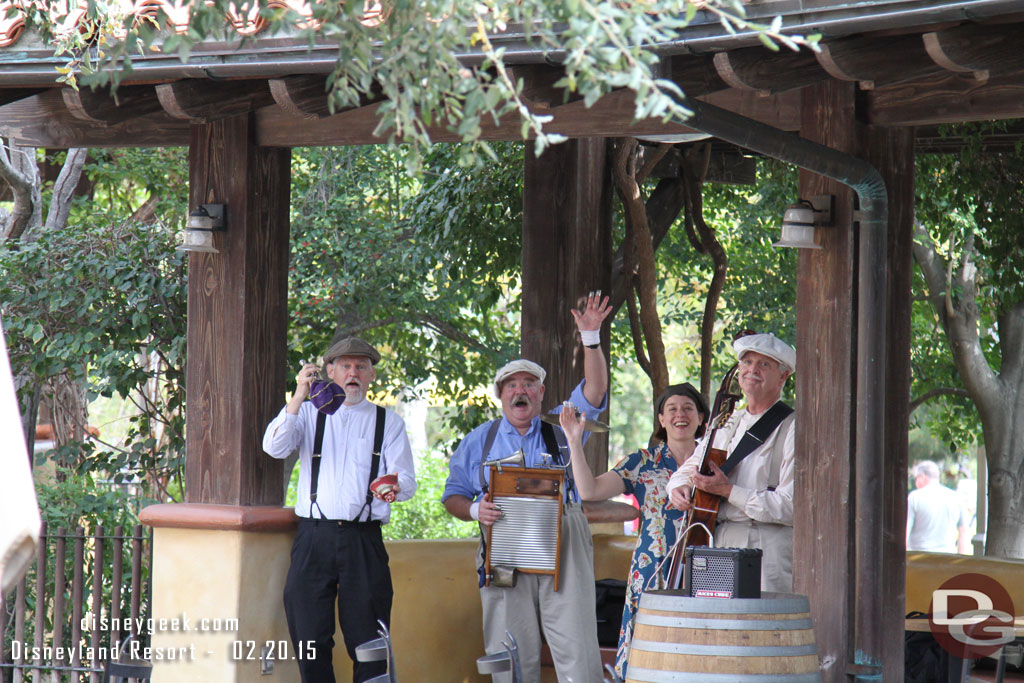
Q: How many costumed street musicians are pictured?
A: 4